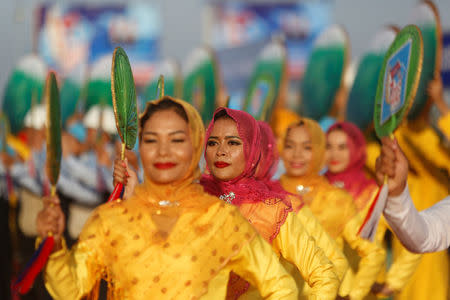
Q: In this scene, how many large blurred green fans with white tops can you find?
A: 9